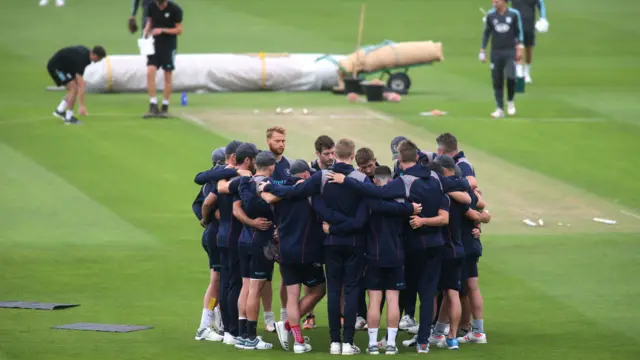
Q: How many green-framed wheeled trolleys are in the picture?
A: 1